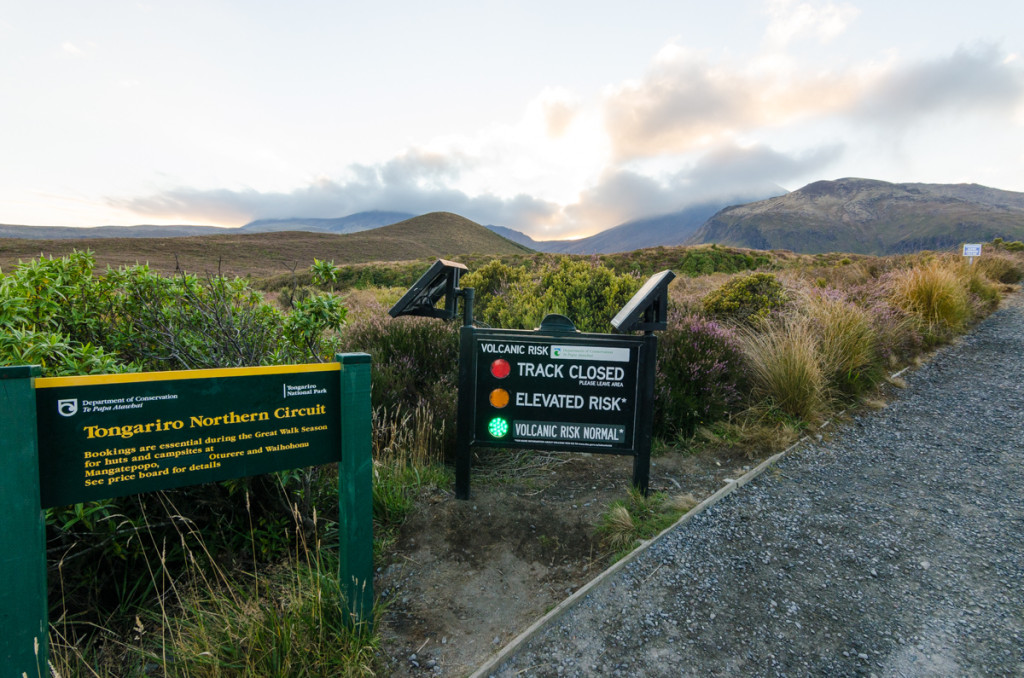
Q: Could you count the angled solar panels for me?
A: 2